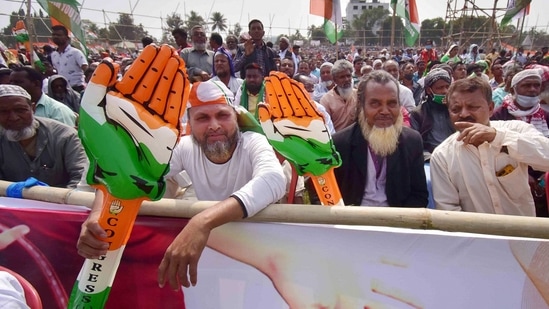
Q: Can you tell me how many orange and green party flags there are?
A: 4